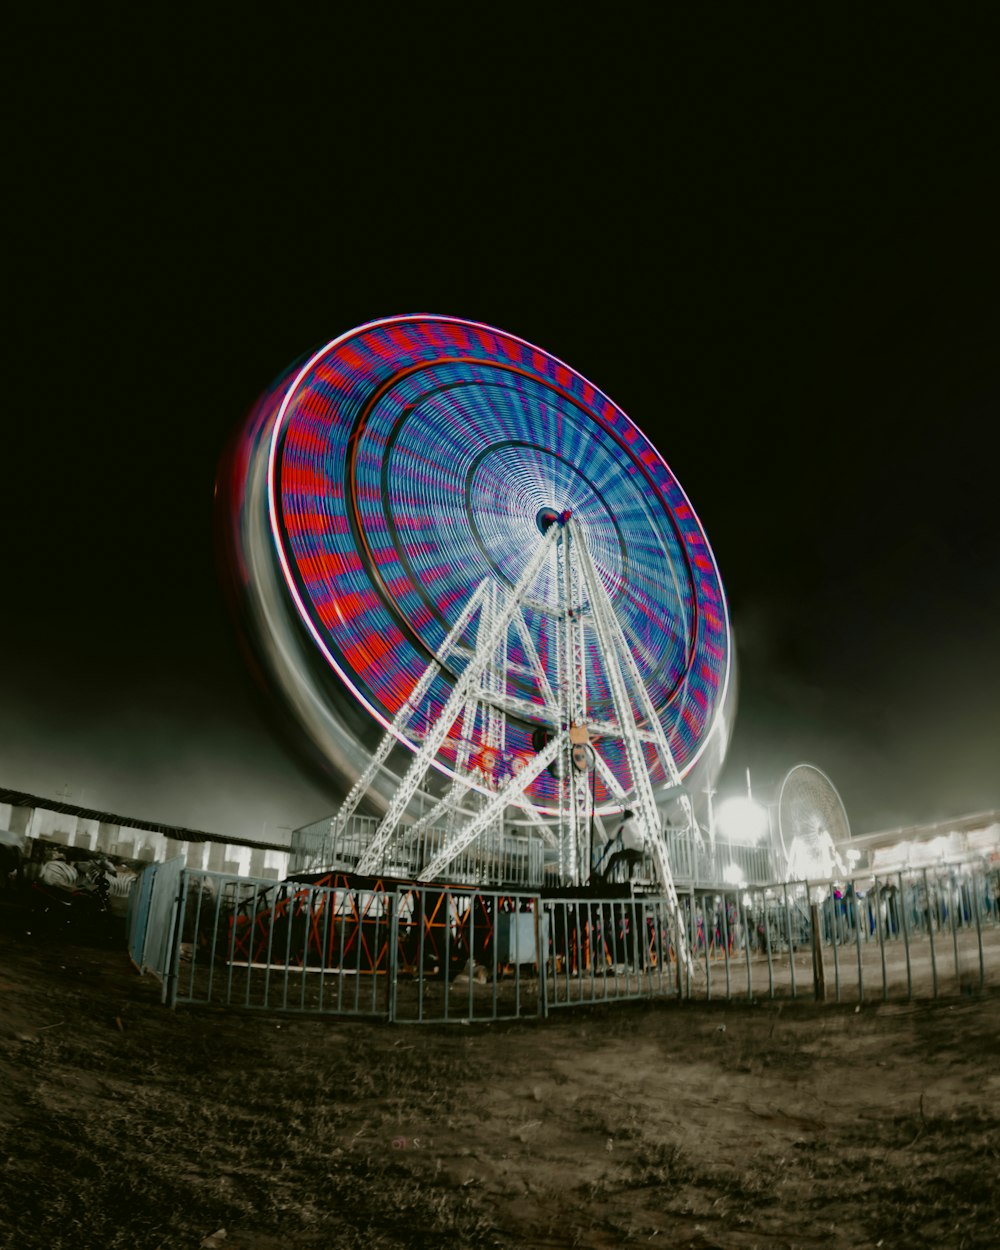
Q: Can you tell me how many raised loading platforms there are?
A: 1